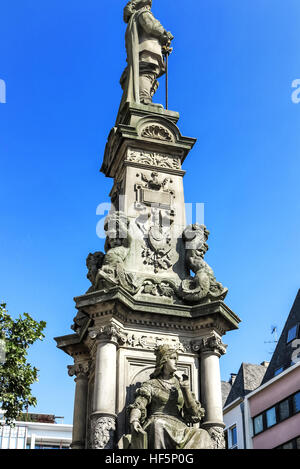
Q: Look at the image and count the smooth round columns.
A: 3